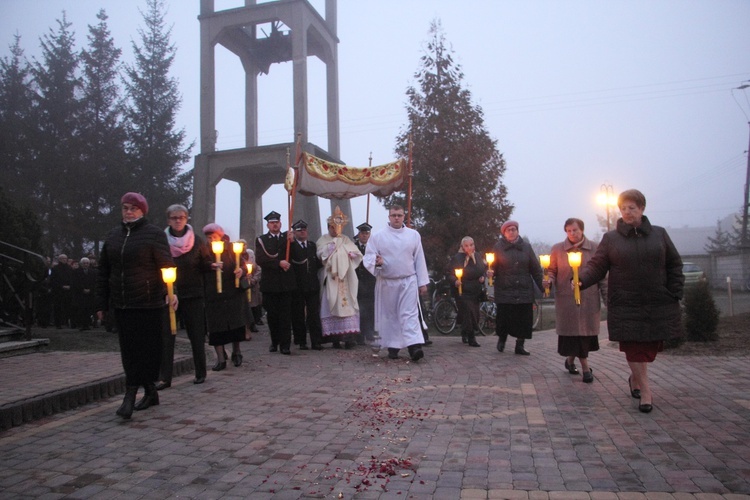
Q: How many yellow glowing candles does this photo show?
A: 8